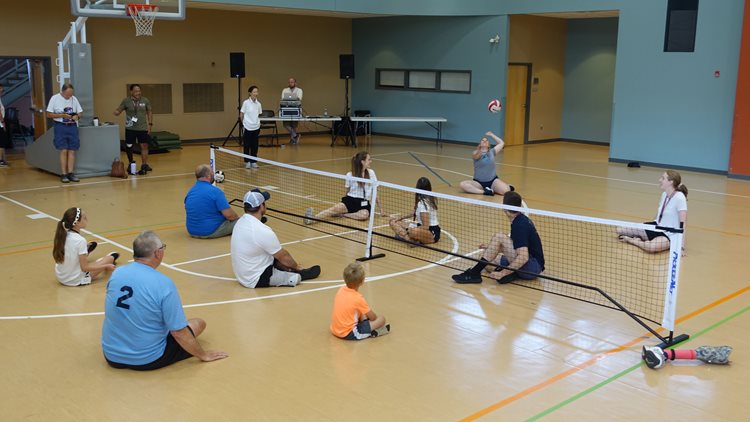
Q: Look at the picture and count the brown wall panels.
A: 2